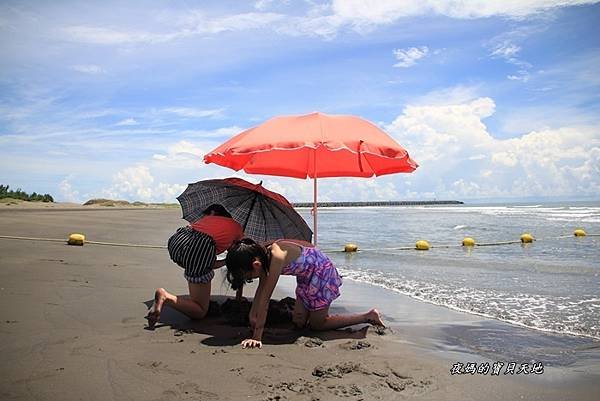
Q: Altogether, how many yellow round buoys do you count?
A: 6